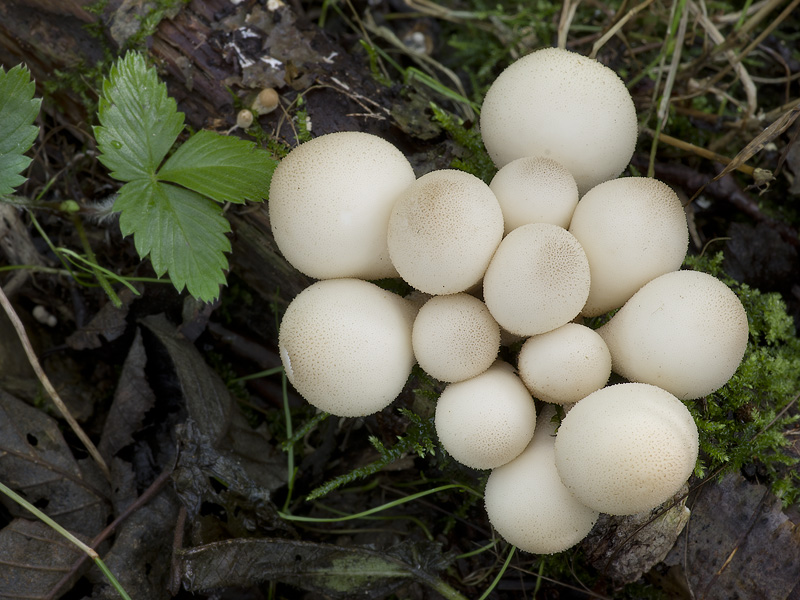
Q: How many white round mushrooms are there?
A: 13